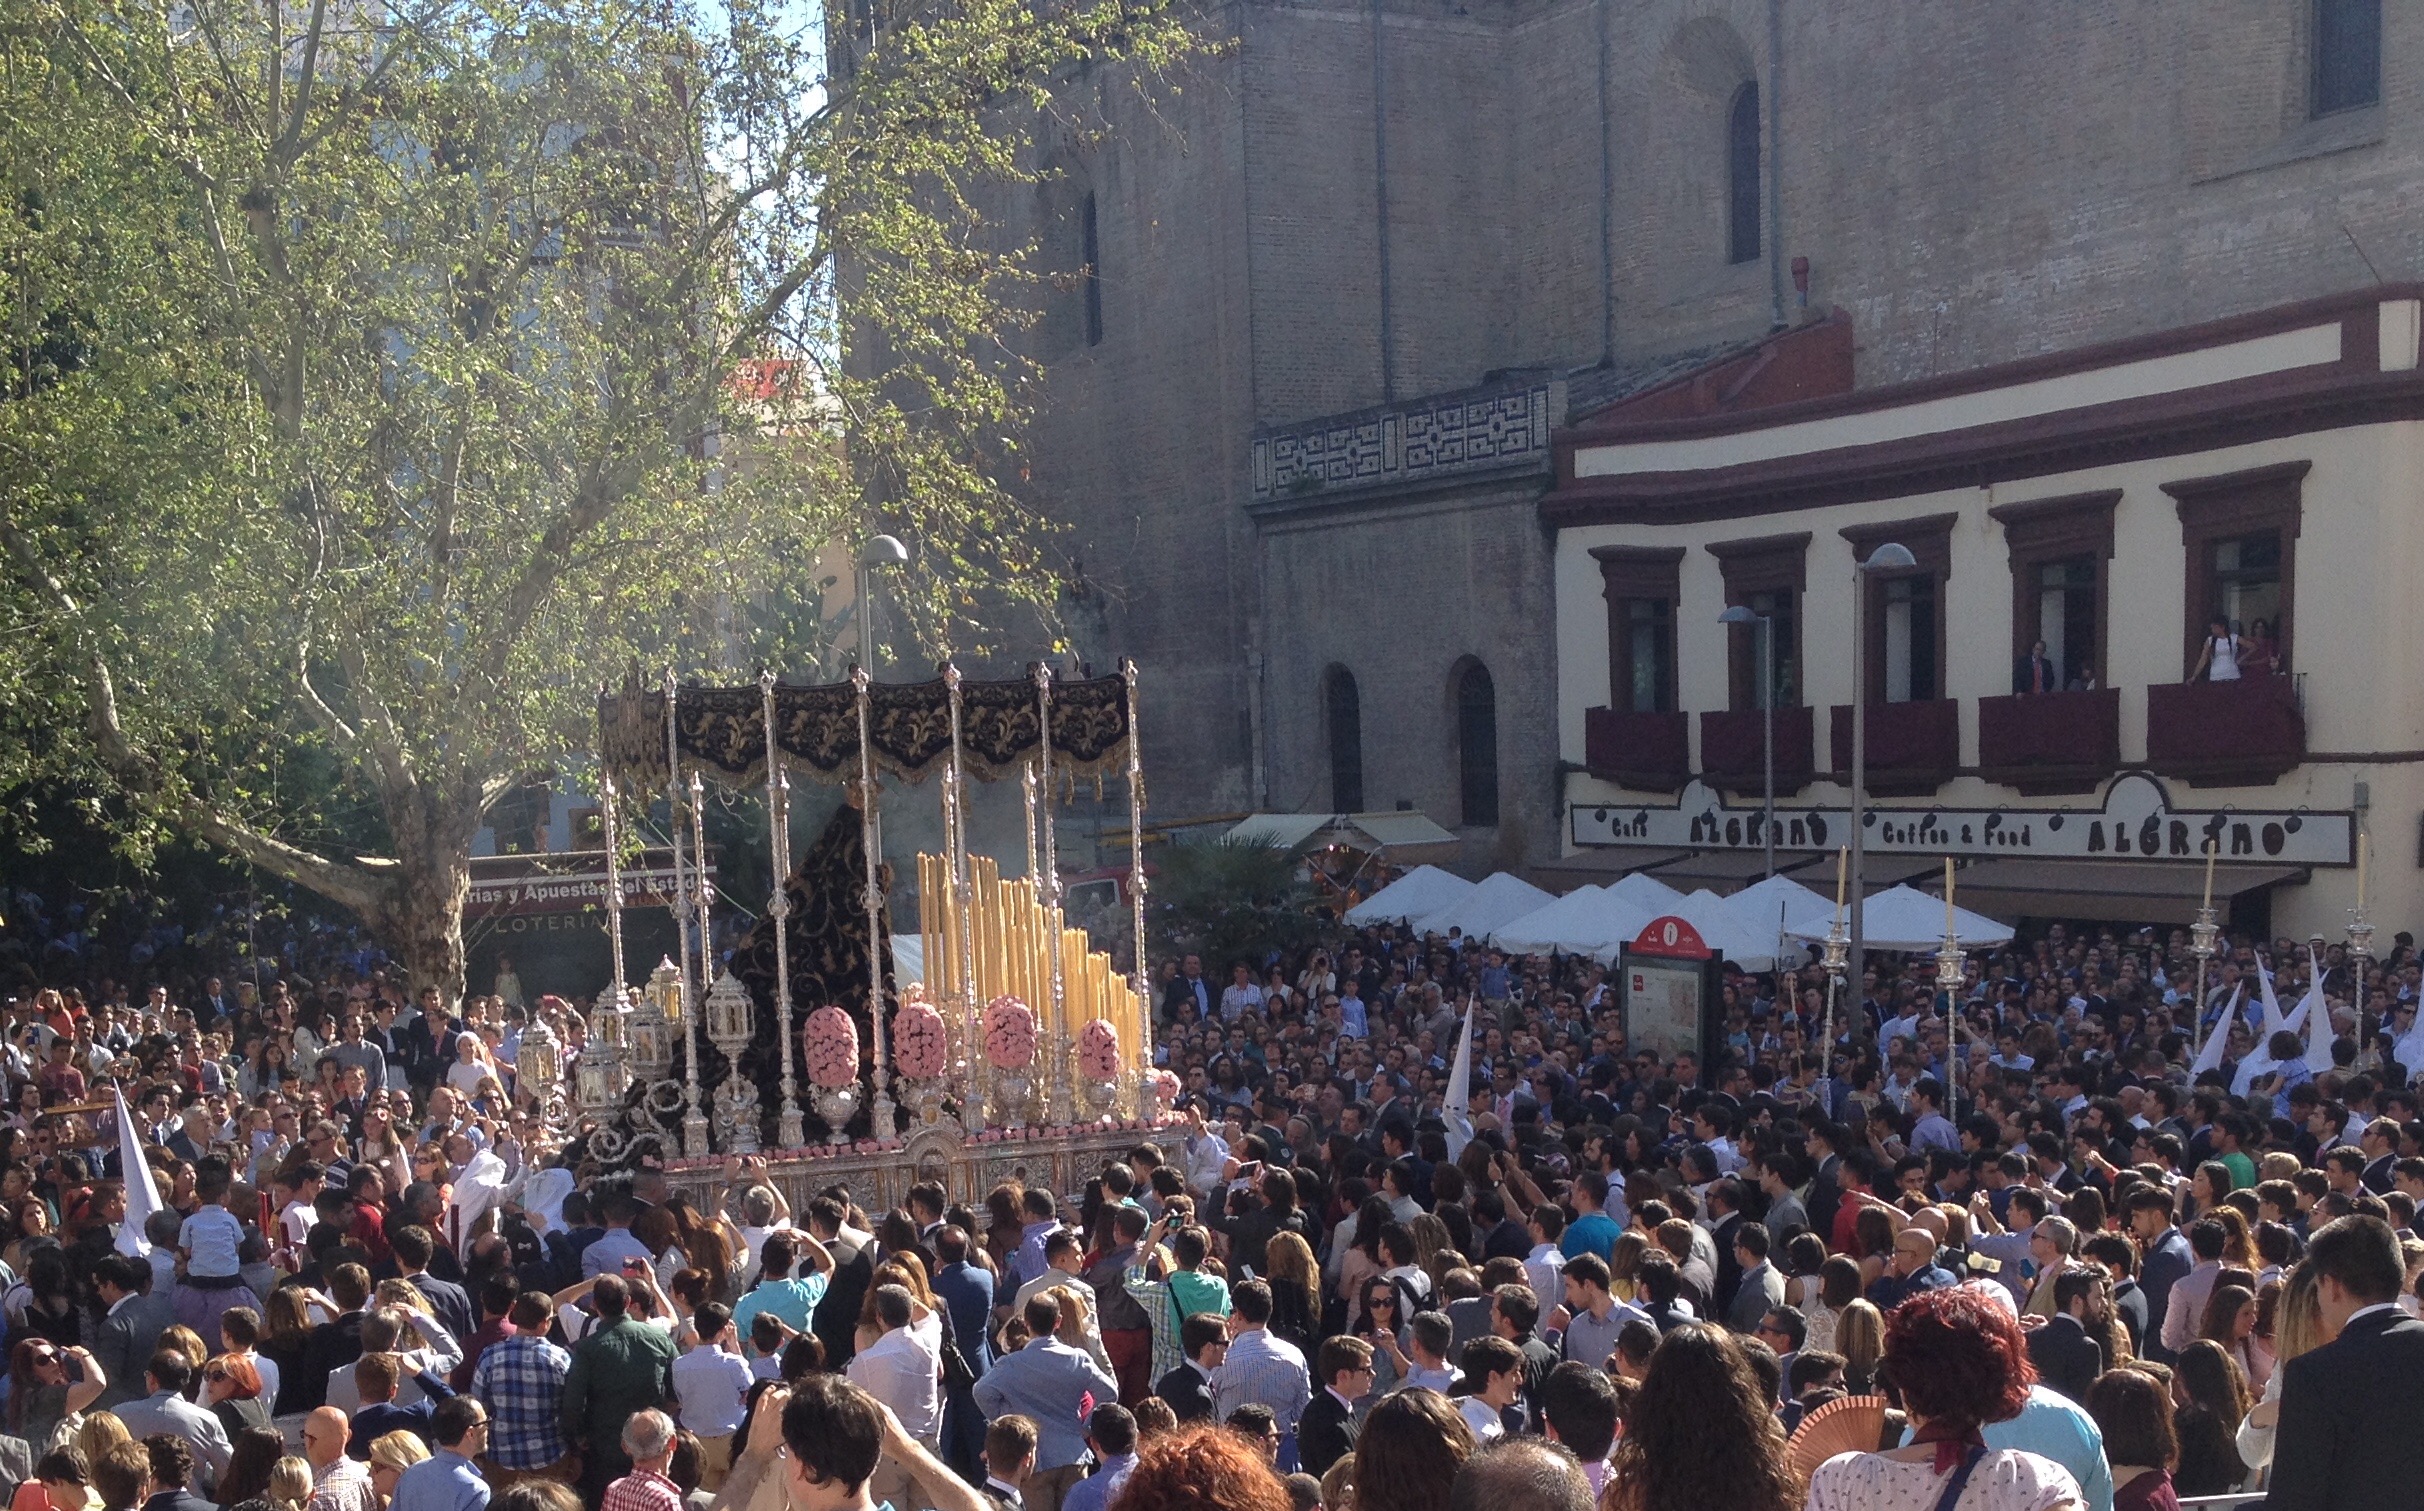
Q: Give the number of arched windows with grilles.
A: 2